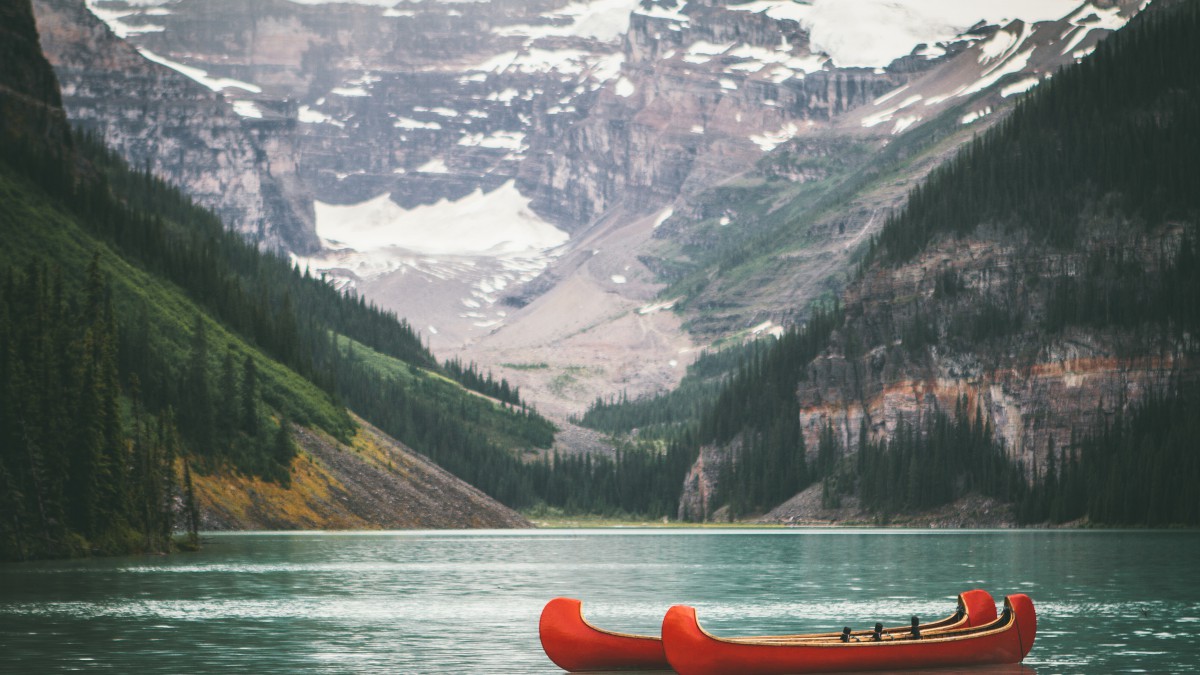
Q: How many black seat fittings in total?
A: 3